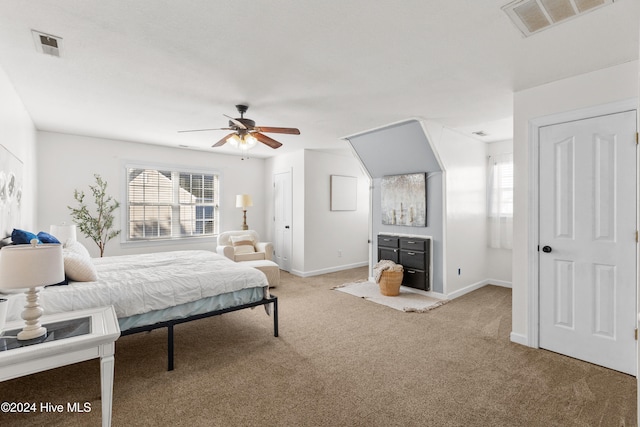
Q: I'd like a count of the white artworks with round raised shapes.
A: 1